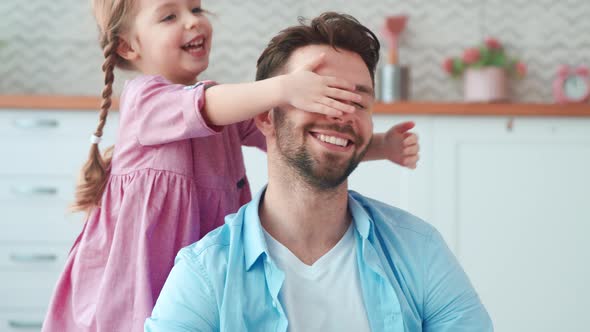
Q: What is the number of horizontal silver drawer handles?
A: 4